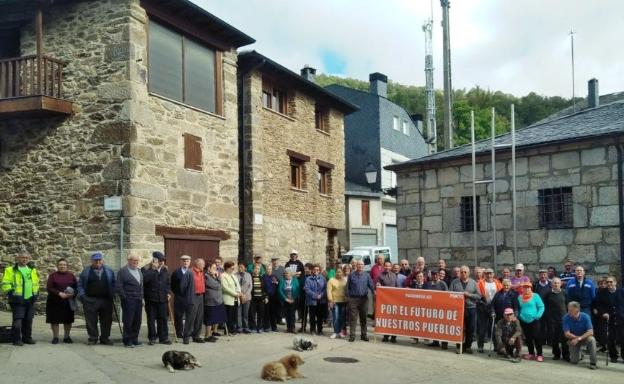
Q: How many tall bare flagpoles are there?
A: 3